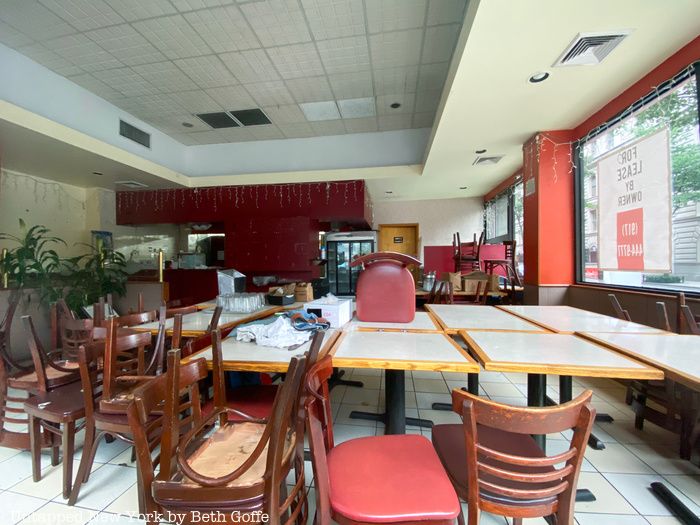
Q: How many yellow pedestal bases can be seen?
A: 0